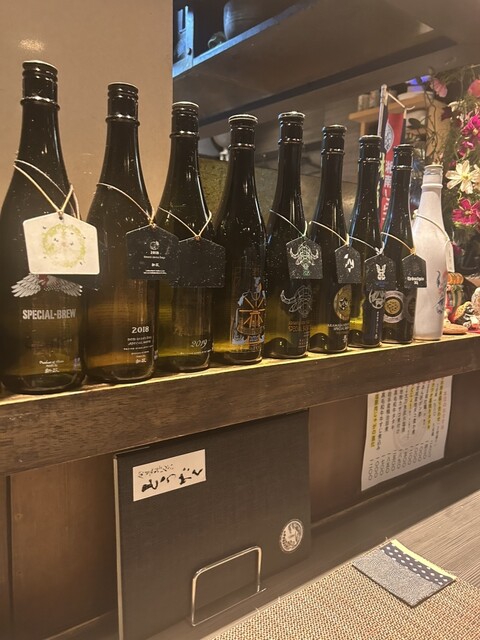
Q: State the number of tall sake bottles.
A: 9